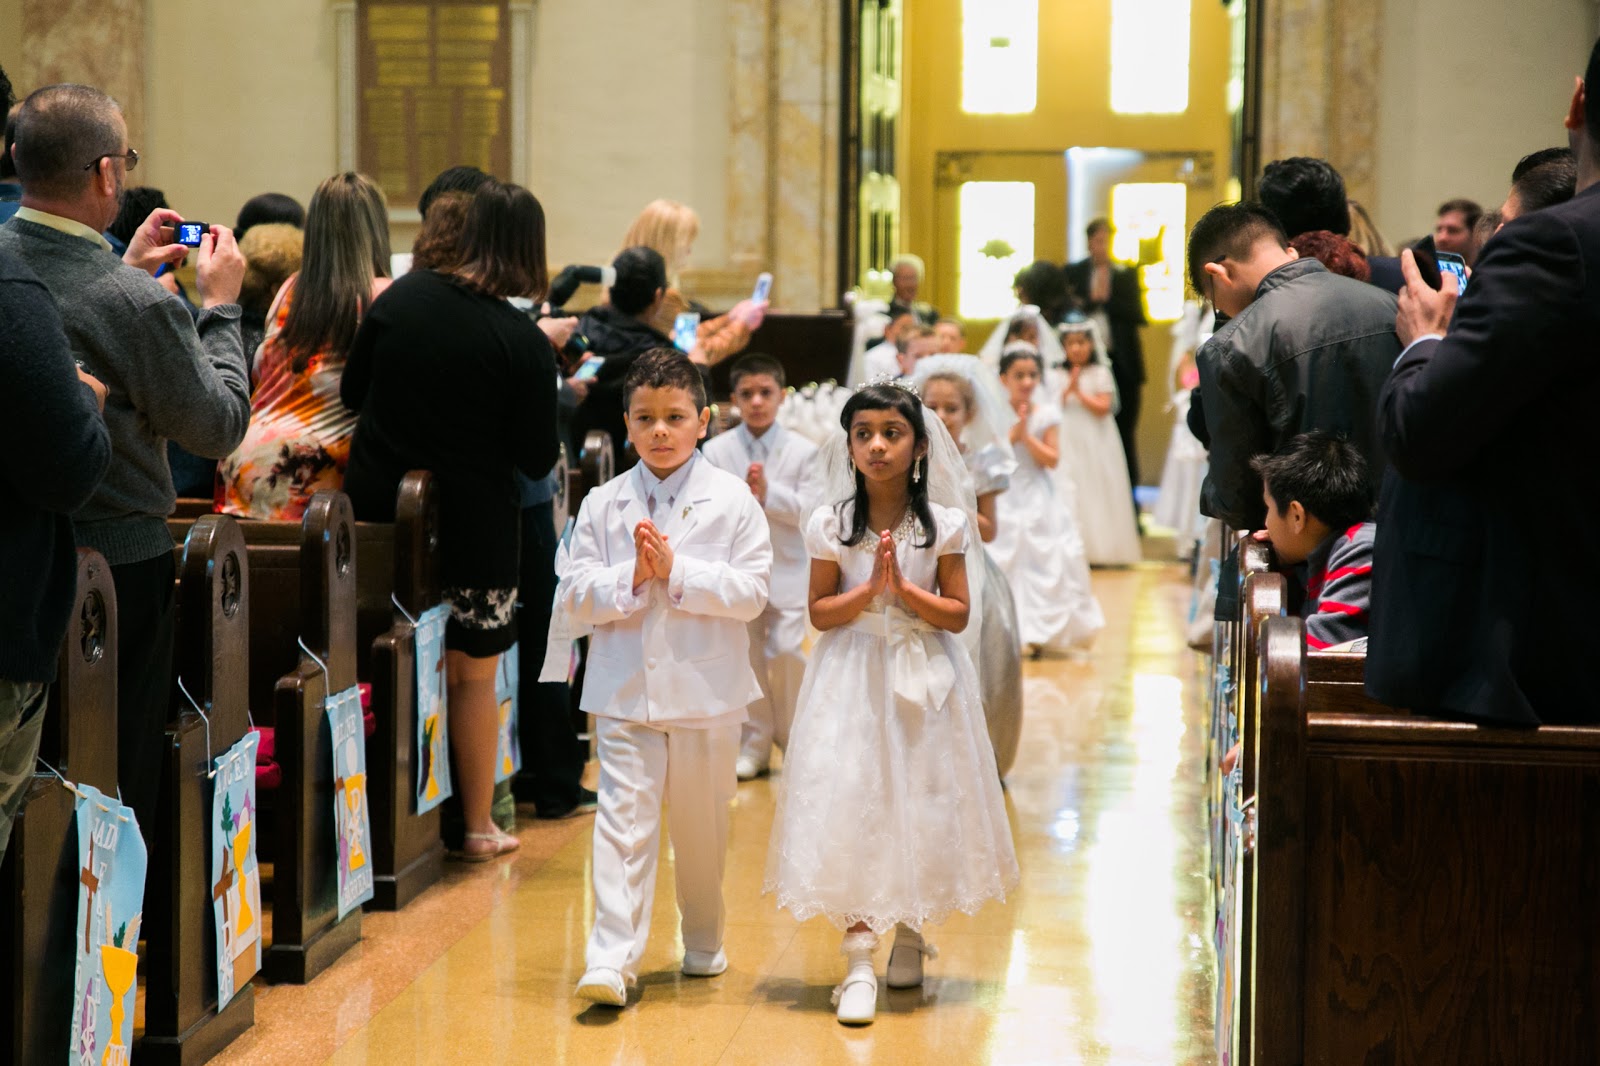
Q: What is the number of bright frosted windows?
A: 4